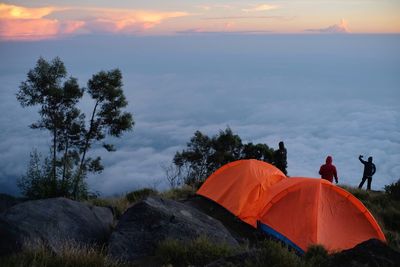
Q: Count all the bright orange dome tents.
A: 2